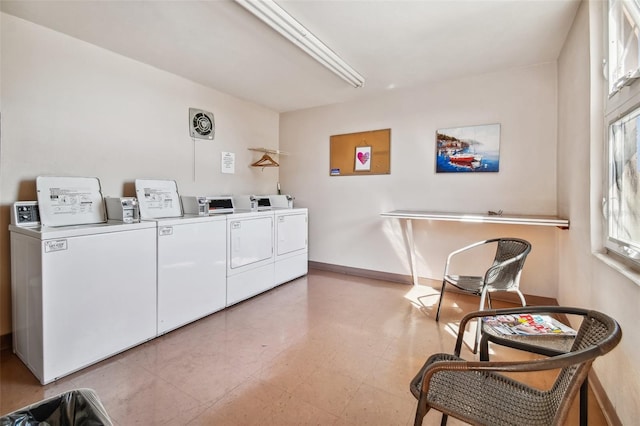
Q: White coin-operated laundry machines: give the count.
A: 4